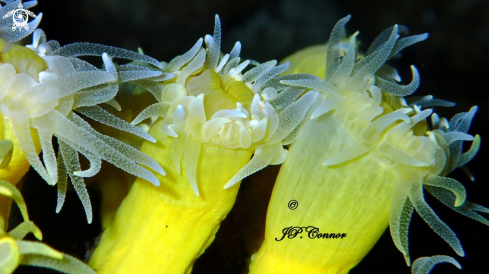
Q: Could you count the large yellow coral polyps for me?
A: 3